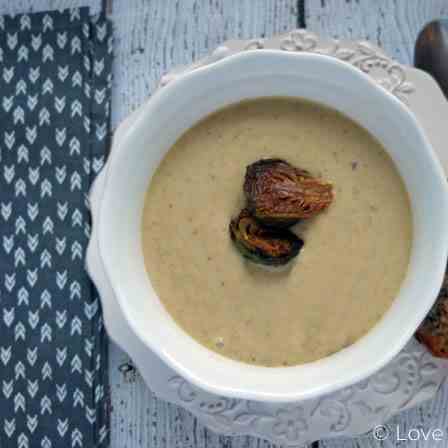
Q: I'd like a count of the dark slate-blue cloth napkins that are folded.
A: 1